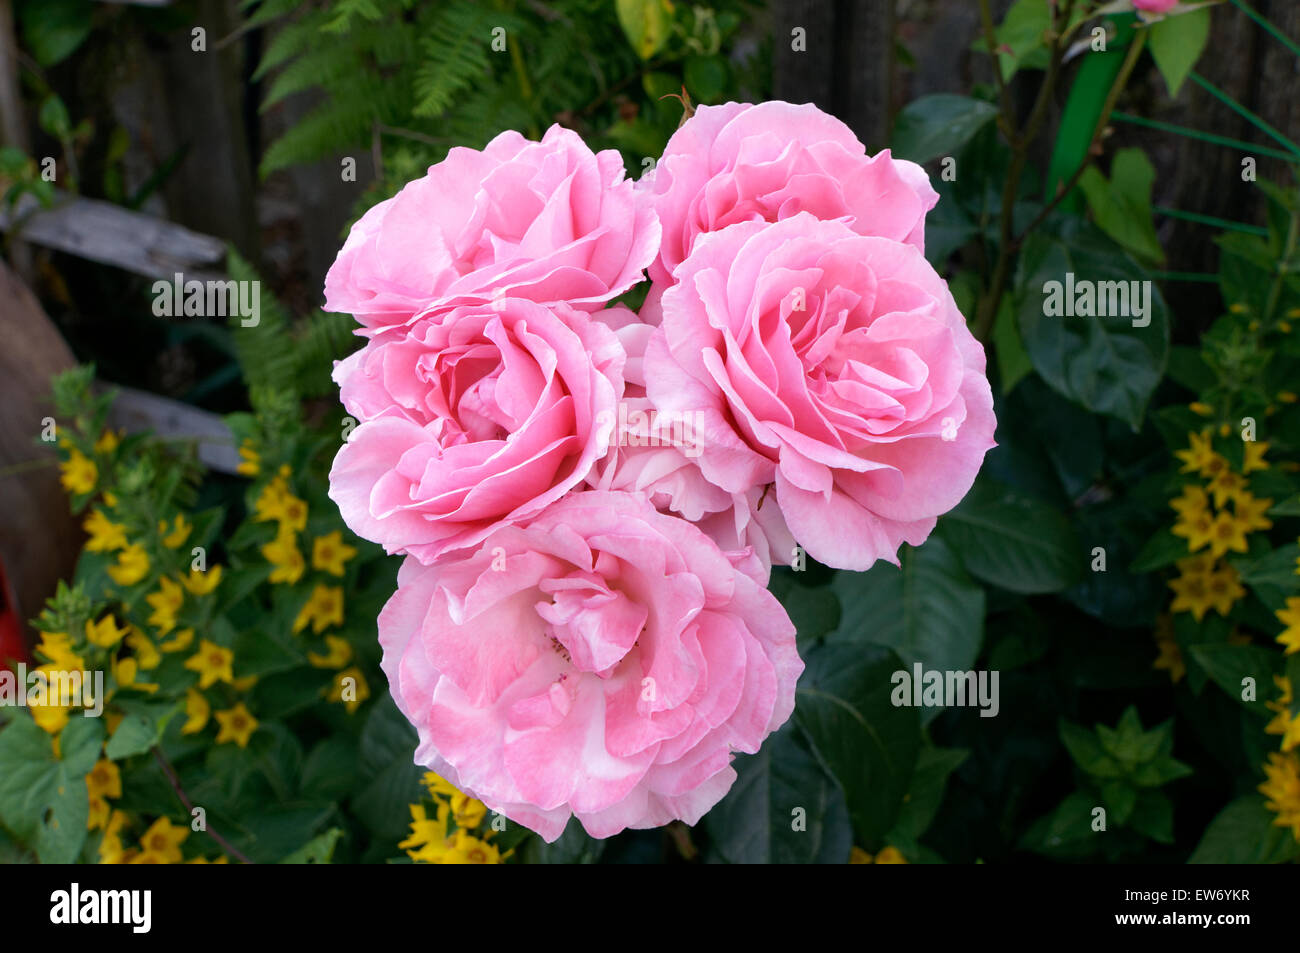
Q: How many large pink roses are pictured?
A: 5